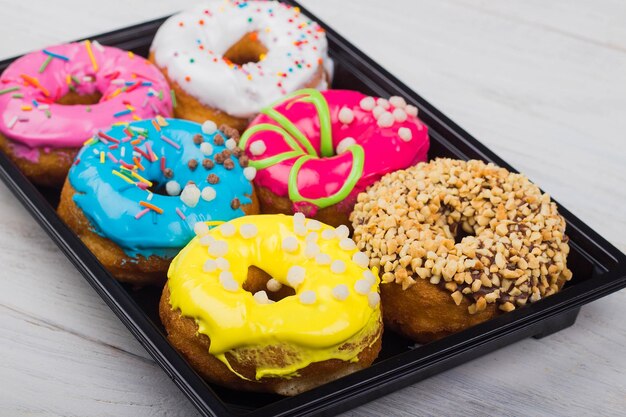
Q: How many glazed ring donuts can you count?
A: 6